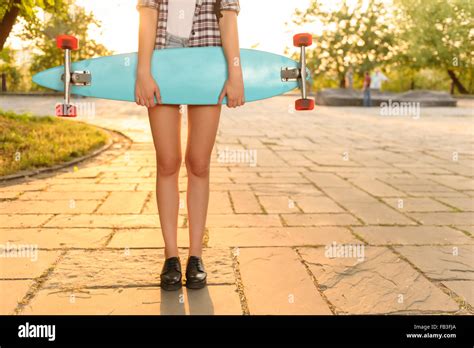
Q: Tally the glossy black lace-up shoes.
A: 2